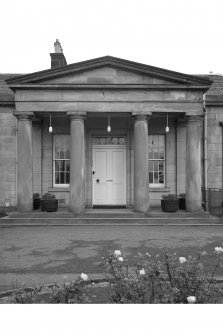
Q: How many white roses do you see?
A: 7